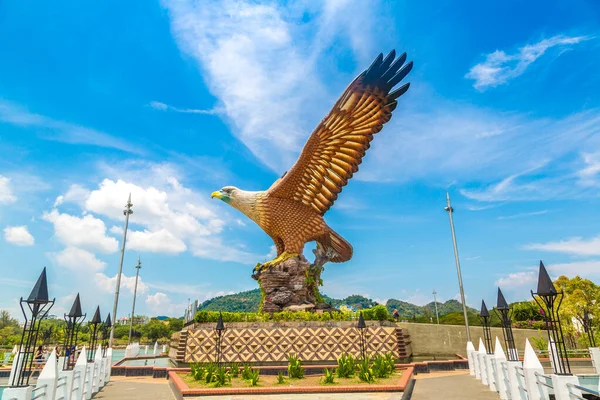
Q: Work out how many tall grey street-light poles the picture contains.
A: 4